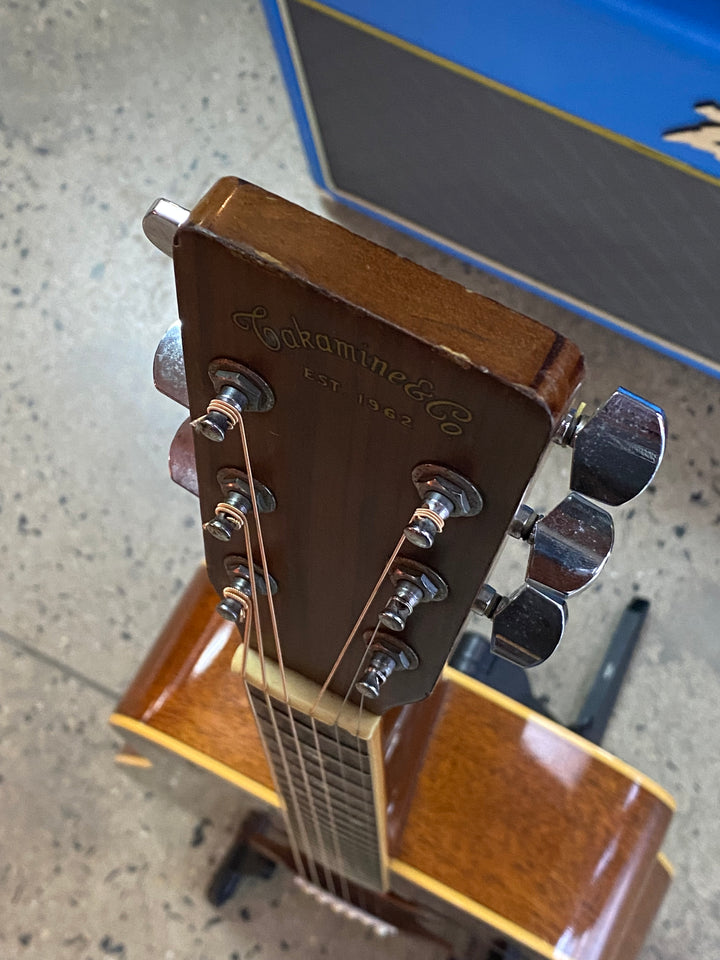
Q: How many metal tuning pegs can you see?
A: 6